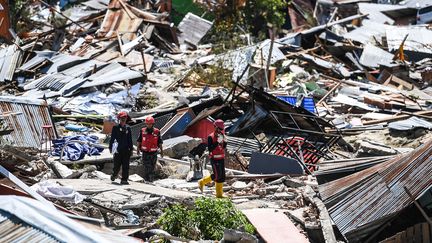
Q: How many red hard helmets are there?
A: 3